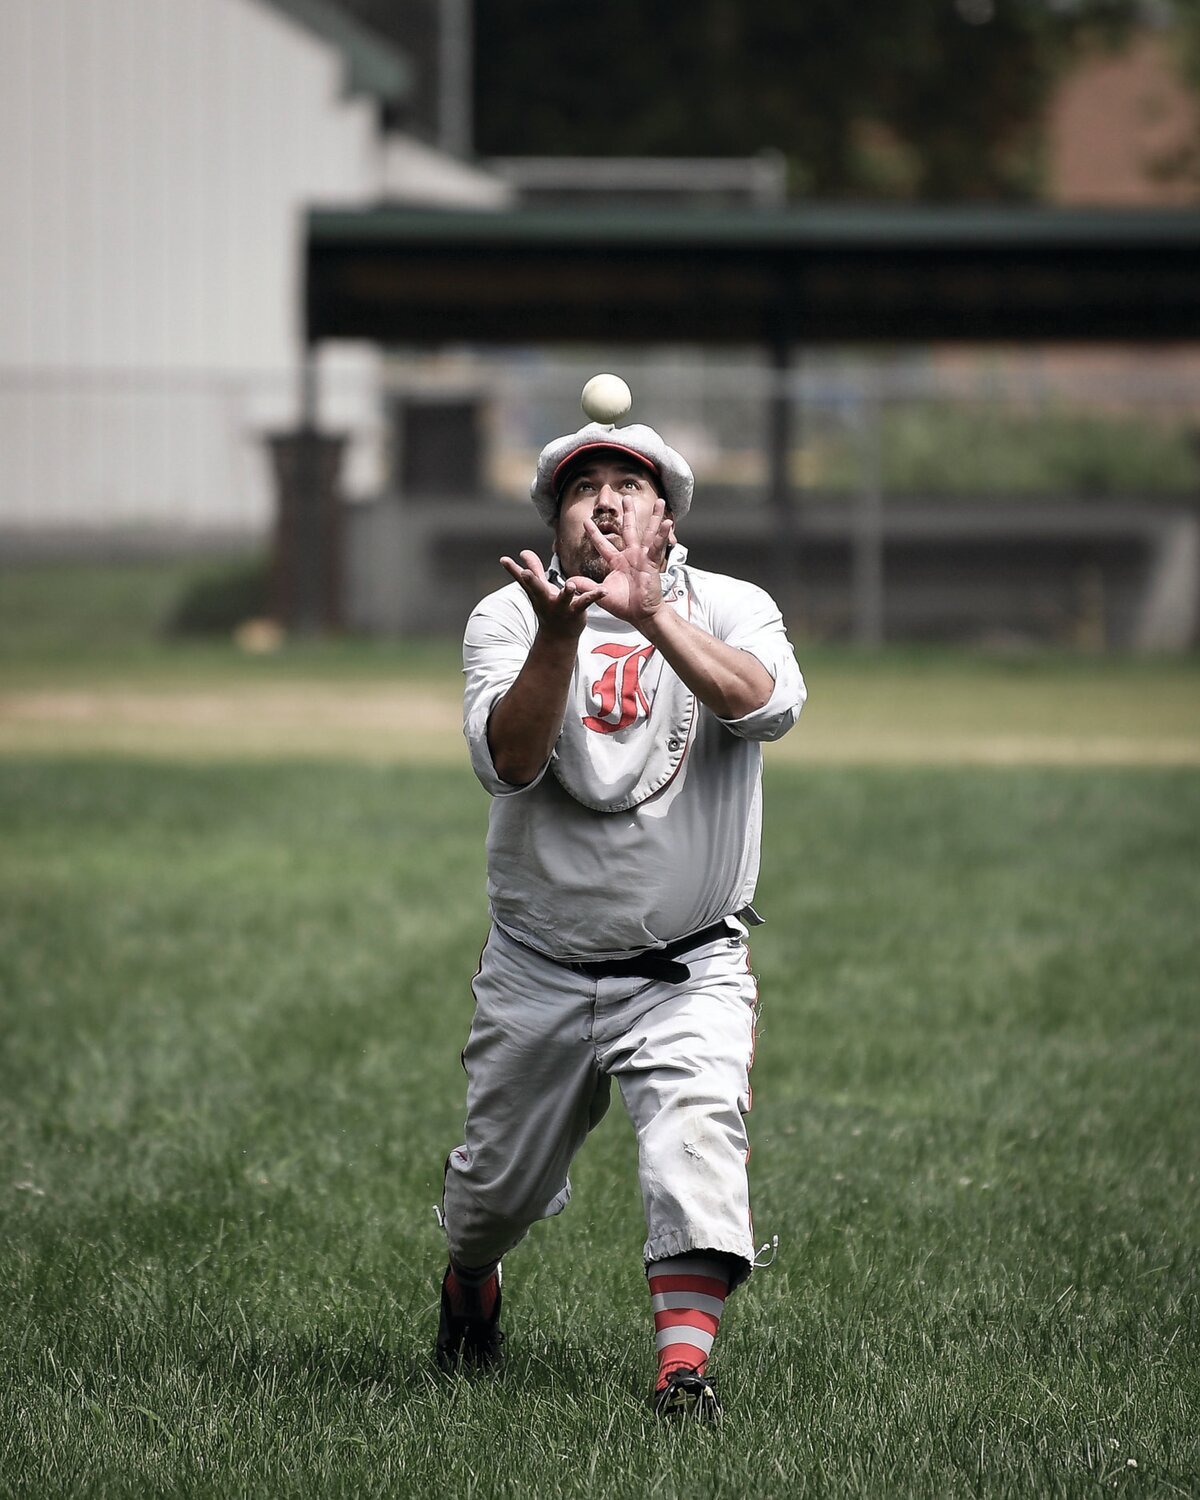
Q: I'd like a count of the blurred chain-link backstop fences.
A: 1